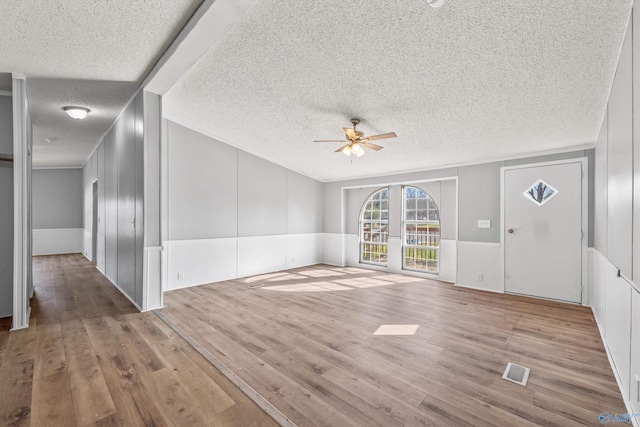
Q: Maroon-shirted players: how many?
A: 0